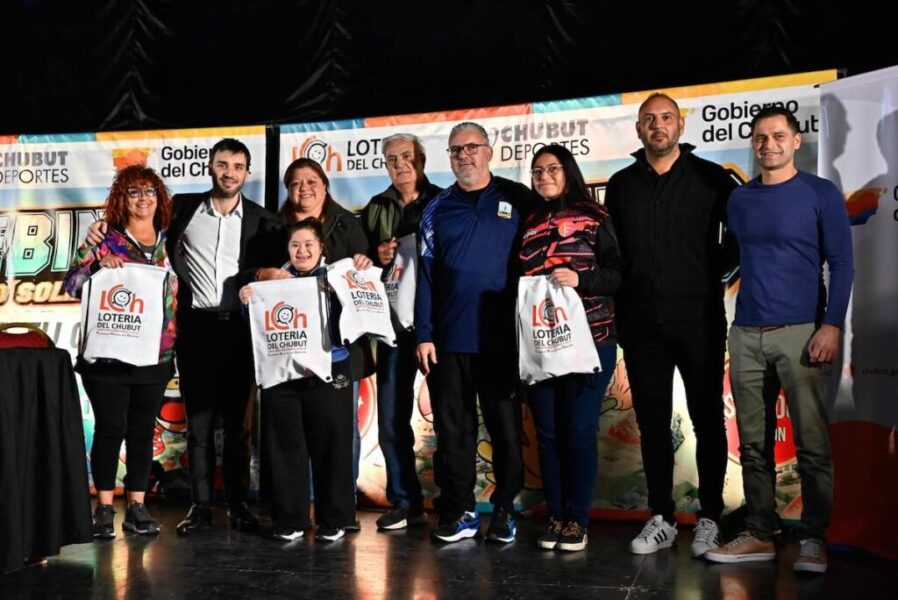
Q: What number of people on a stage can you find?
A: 9